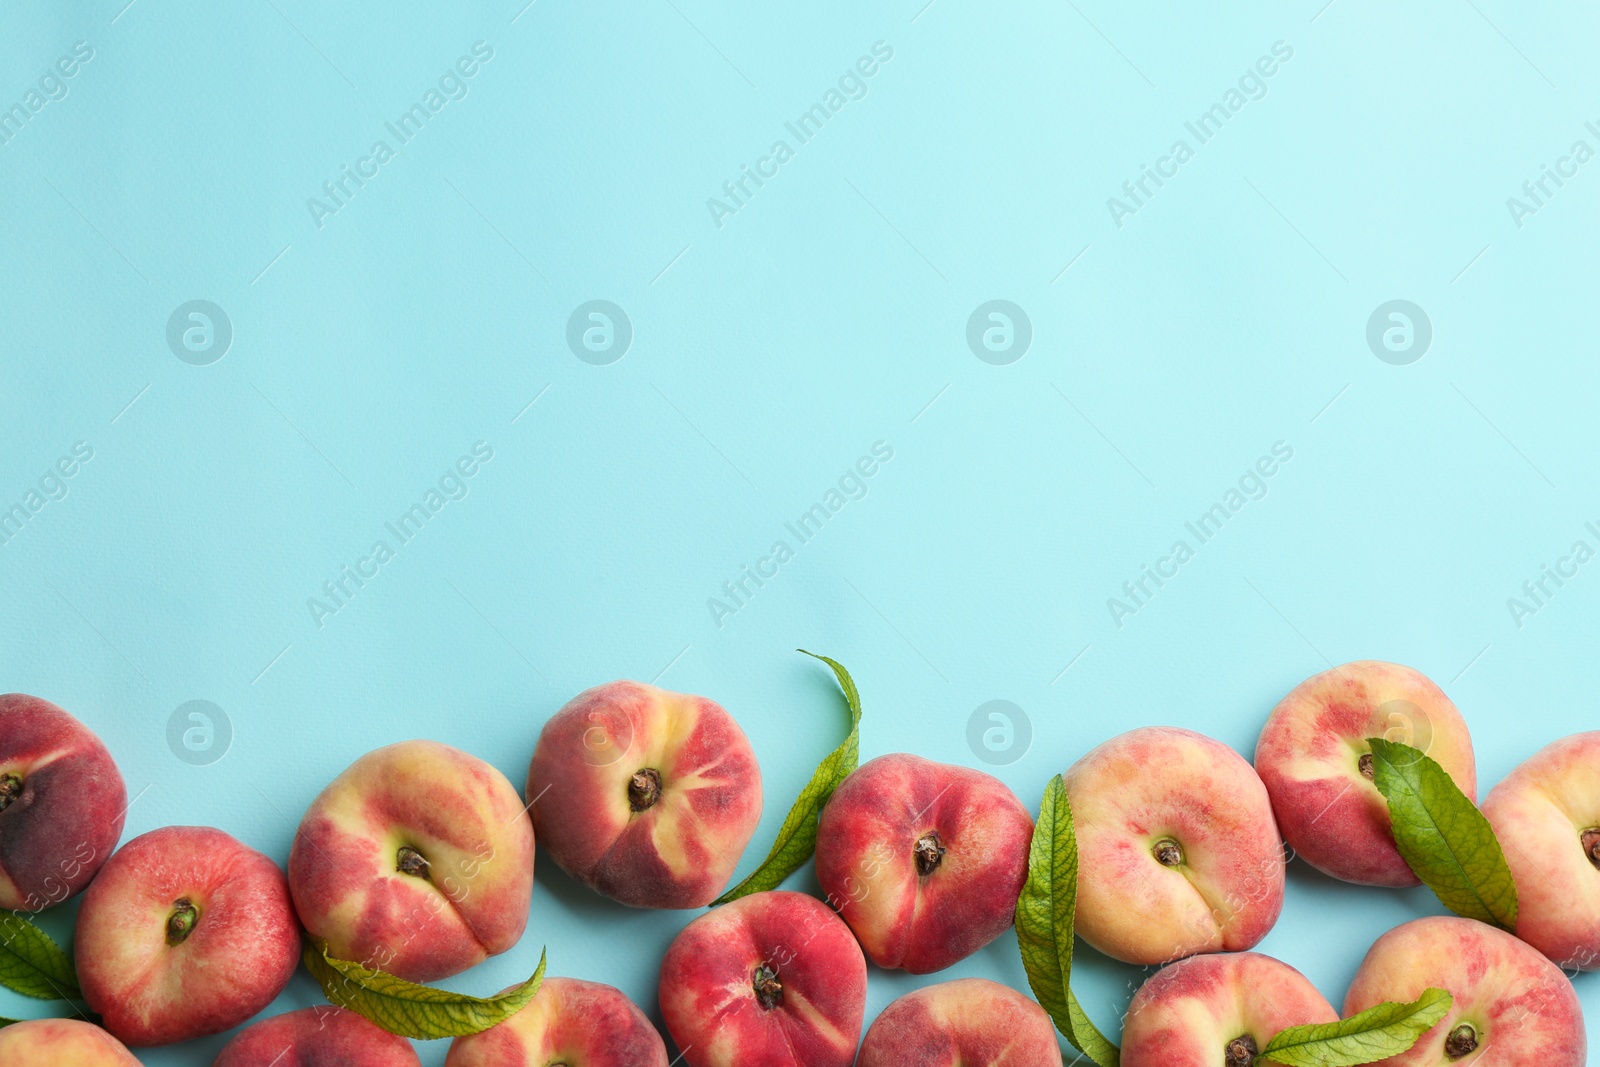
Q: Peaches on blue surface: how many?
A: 15